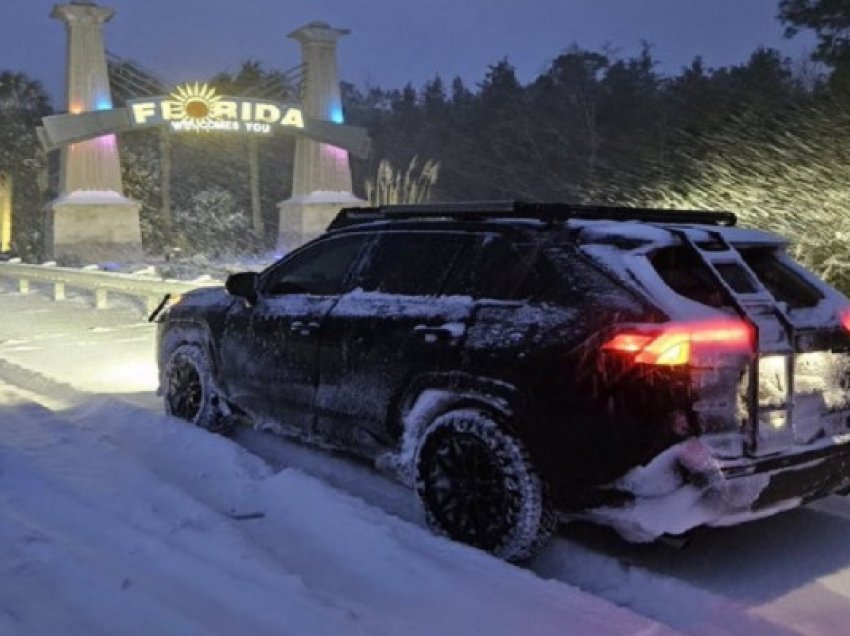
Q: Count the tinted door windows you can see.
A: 2